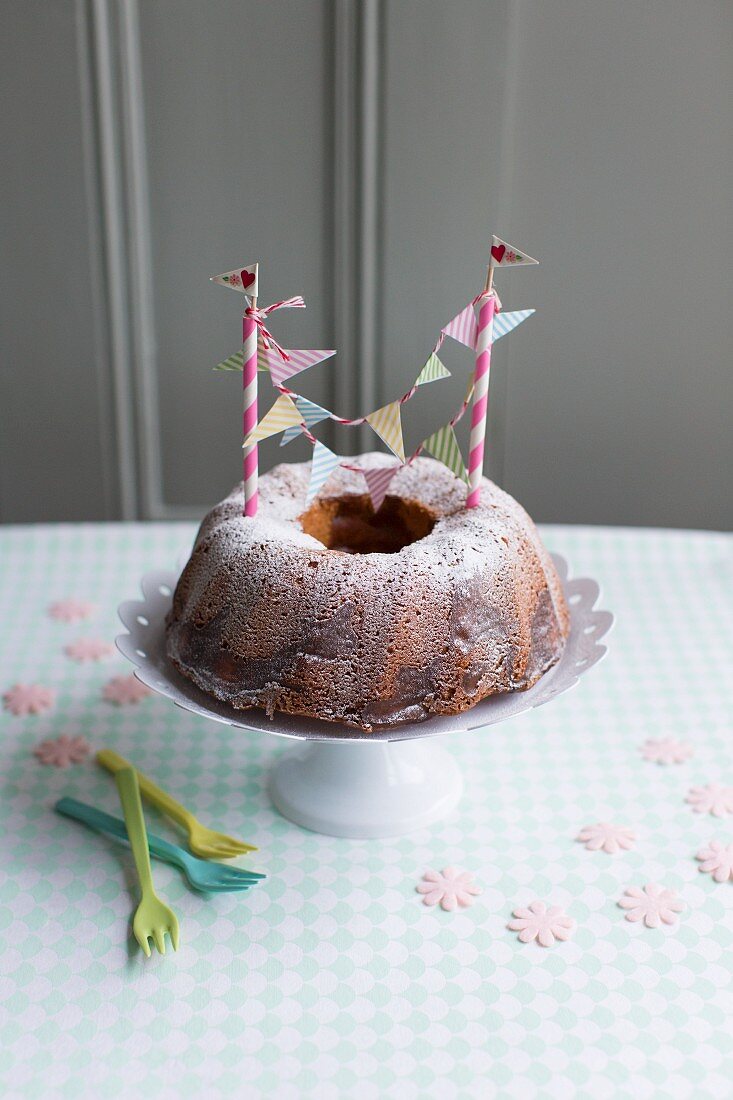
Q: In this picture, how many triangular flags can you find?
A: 13